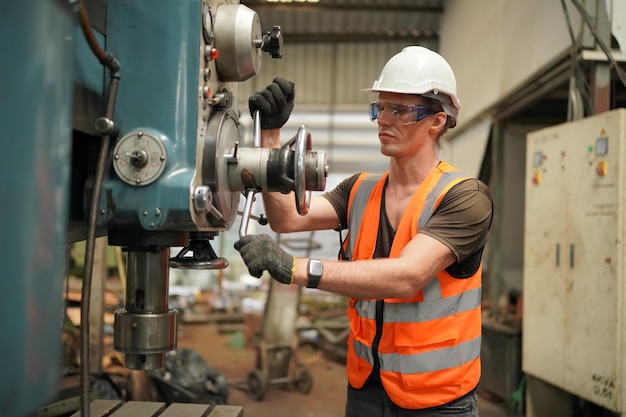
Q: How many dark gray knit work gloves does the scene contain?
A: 2